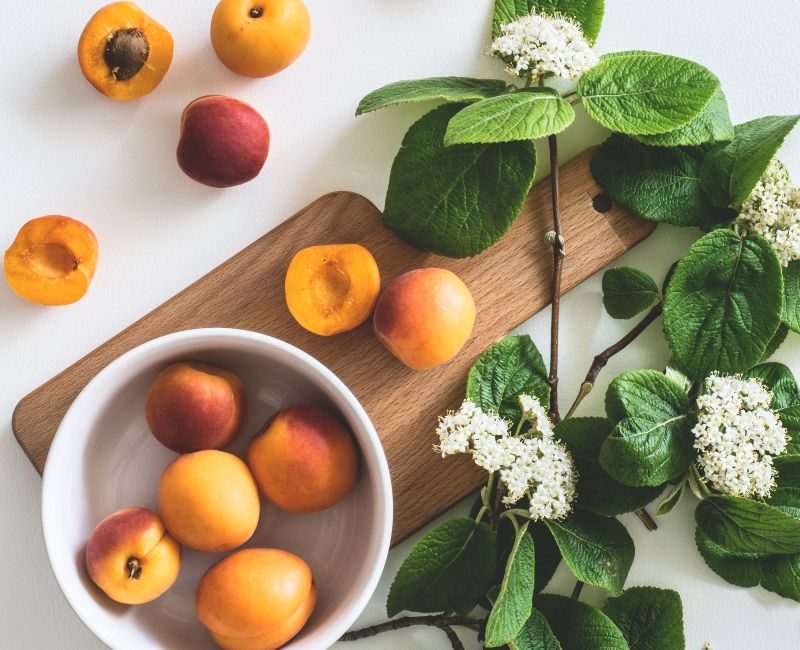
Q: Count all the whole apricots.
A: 8